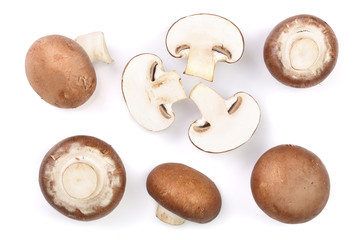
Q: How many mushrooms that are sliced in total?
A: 3